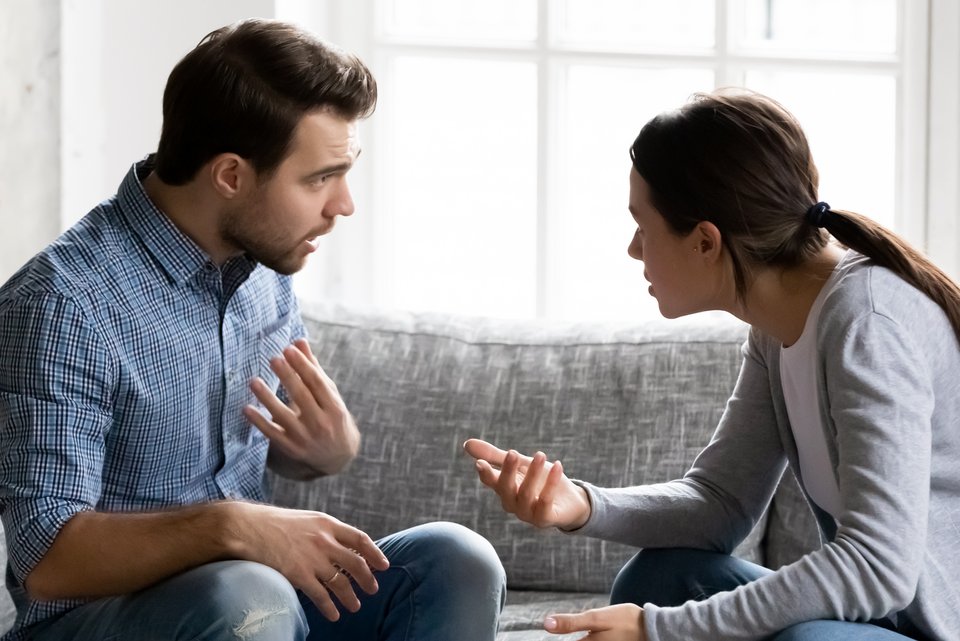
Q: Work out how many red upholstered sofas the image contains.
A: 0